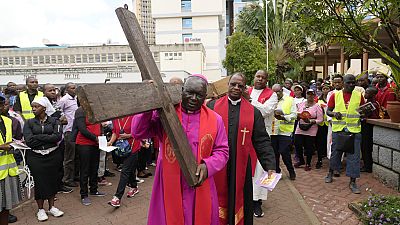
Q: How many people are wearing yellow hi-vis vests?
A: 5